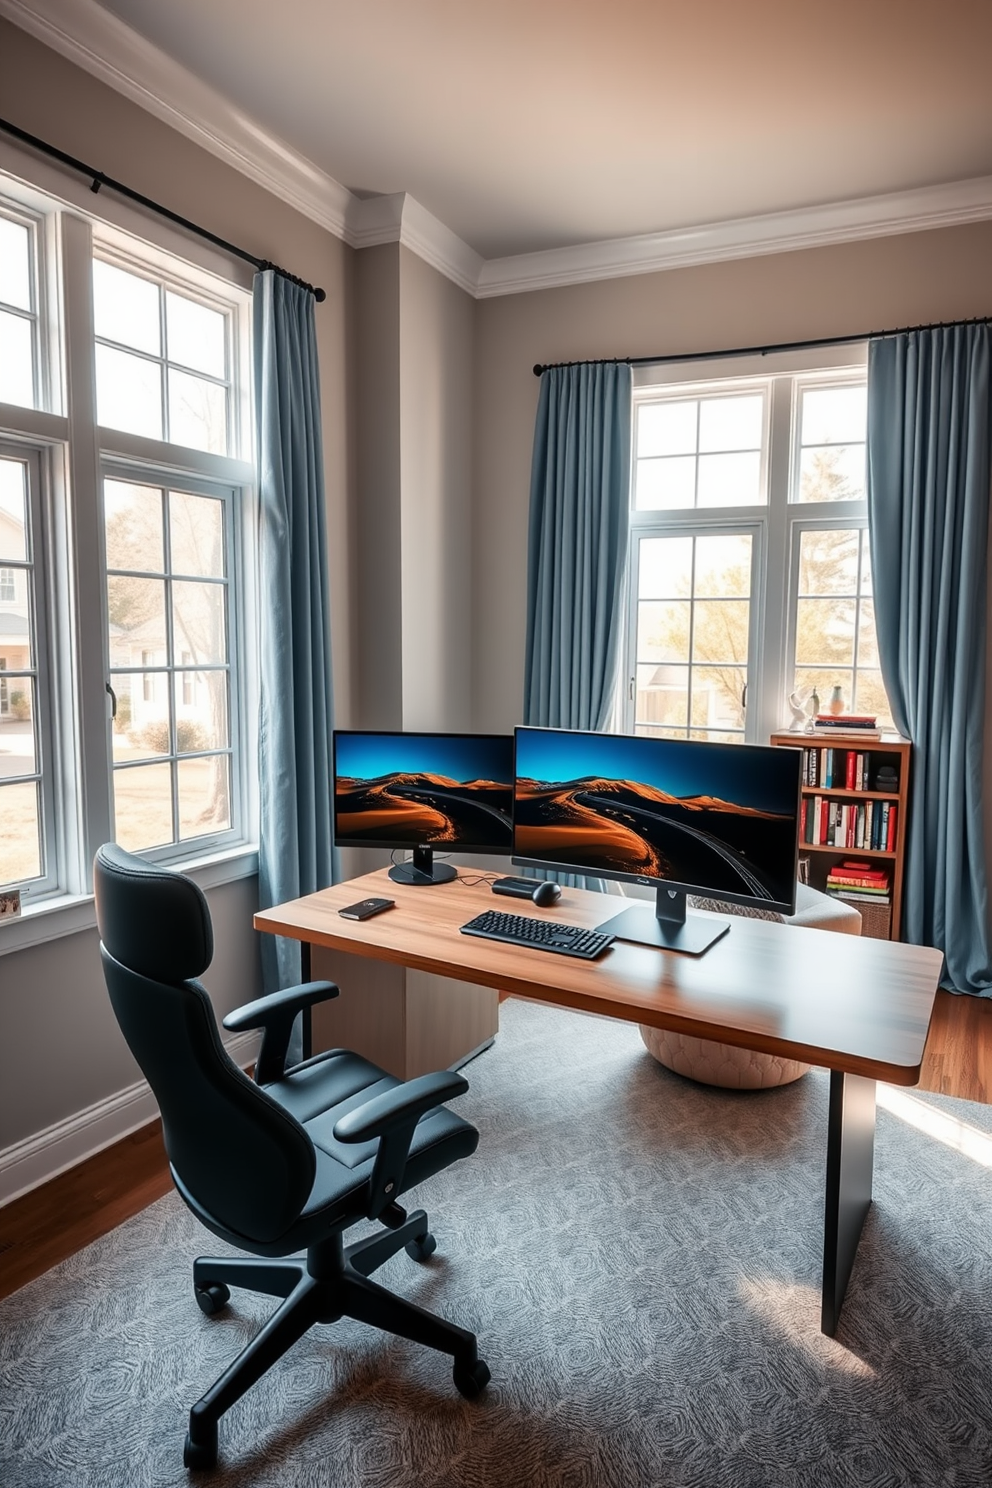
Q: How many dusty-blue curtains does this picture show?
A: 3